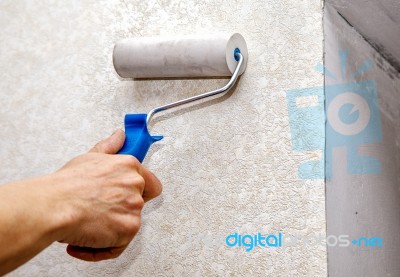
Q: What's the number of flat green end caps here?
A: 0